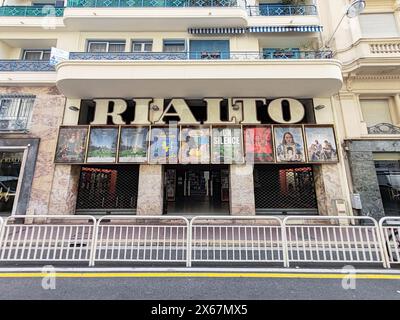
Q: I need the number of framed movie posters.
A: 9